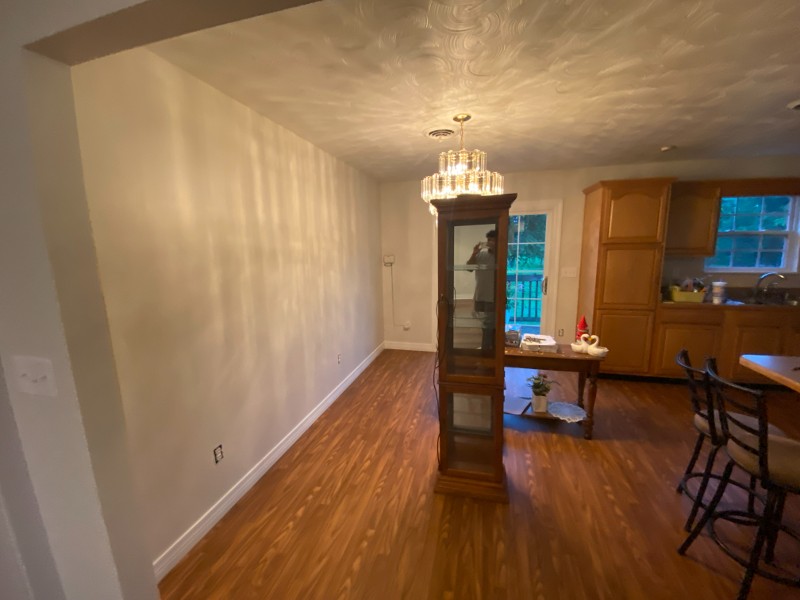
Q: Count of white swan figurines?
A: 2